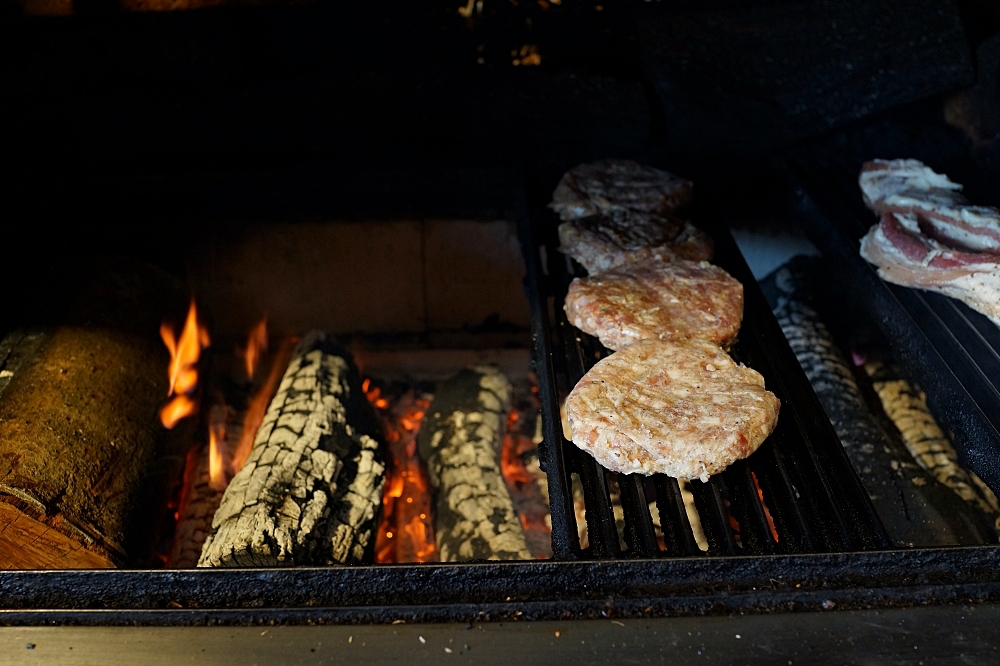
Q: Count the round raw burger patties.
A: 4